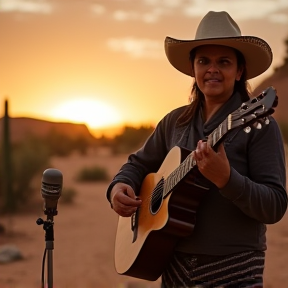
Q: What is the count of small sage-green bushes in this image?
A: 2